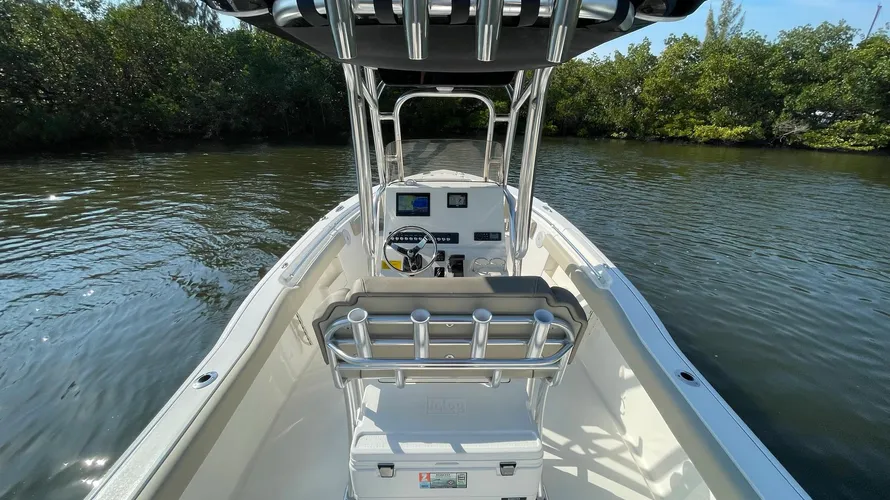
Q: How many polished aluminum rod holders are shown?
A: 8